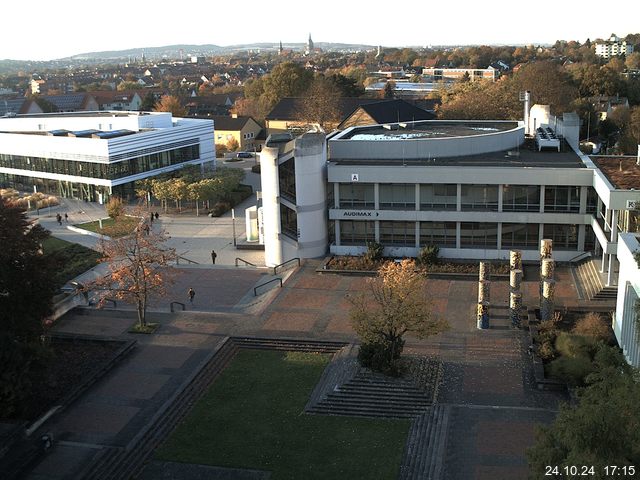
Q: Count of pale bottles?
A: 0